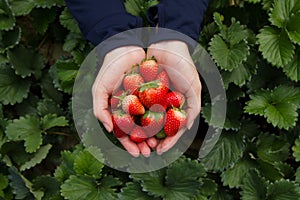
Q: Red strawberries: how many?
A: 11